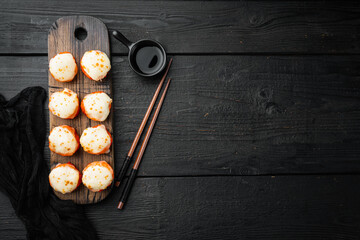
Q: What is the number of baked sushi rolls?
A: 8